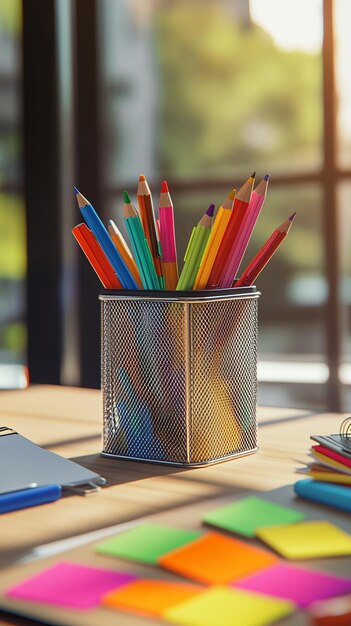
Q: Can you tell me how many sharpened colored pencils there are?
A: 10